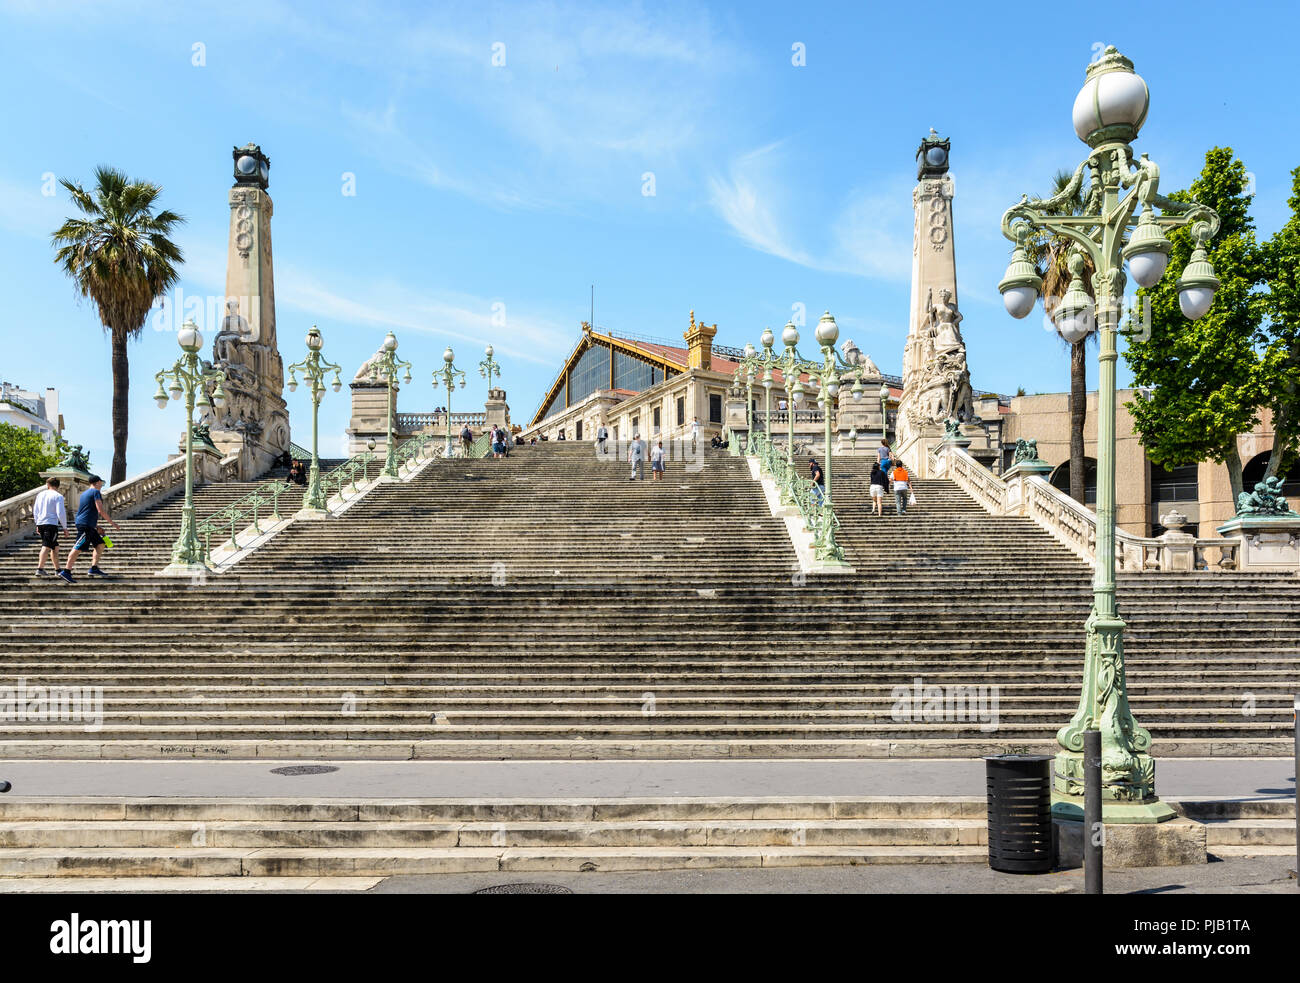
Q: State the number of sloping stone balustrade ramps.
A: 2